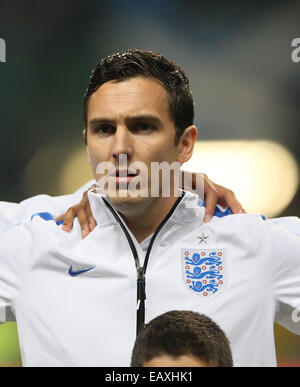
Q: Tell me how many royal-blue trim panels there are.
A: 2